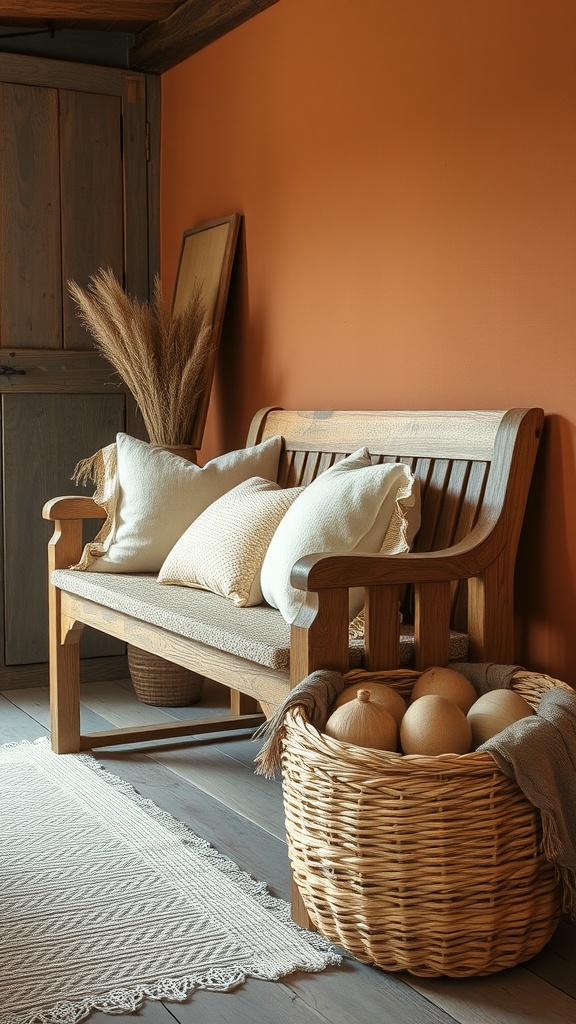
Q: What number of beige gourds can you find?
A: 5